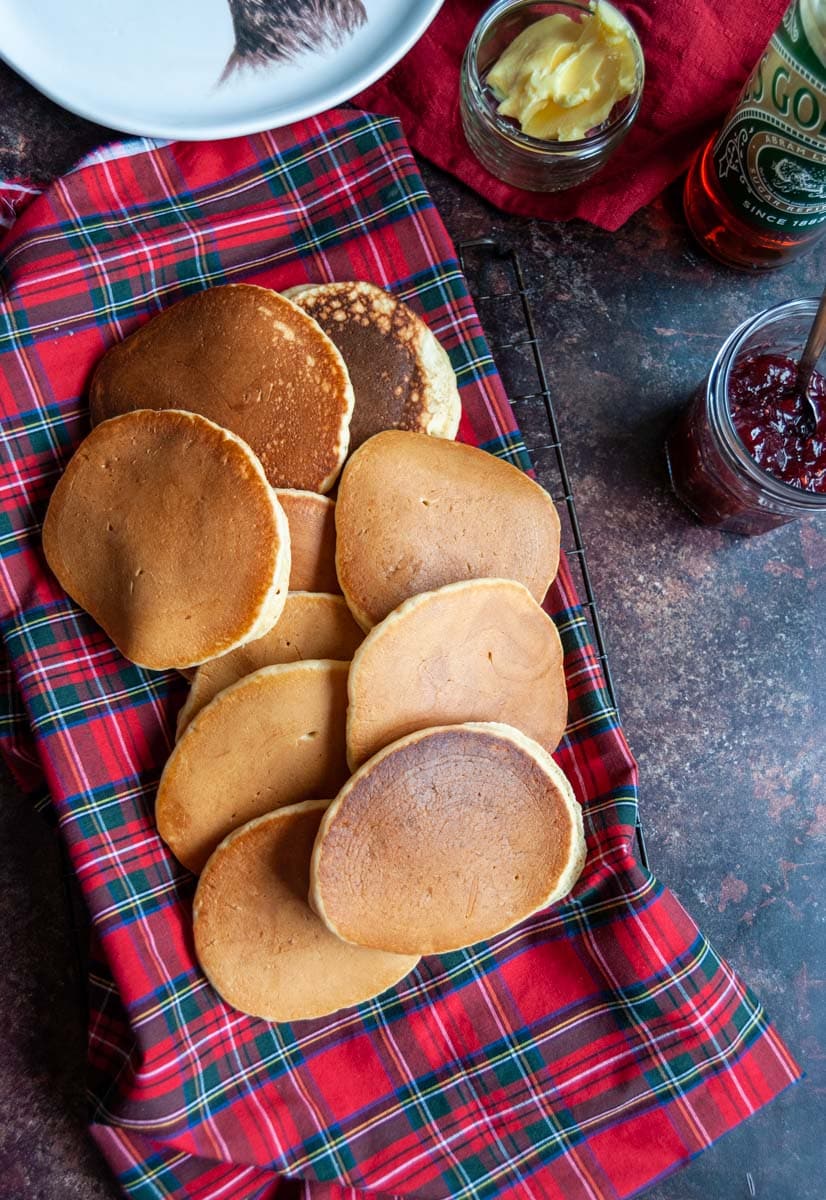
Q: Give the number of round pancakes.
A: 10